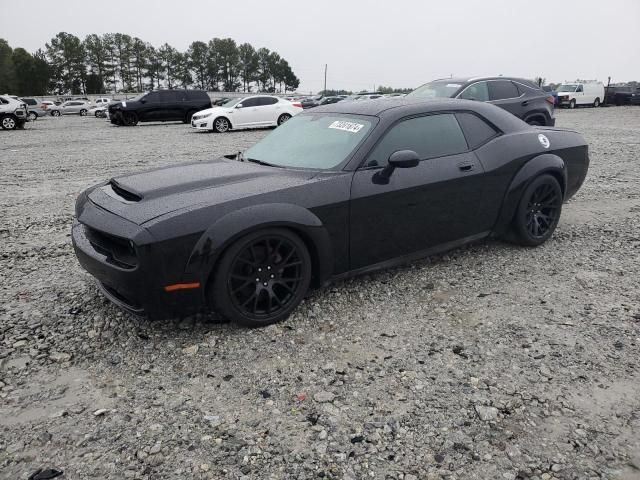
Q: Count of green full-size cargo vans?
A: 0